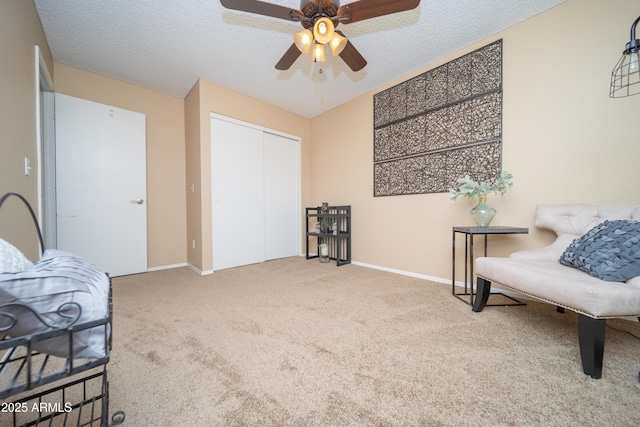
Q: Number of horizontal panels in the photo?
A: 3